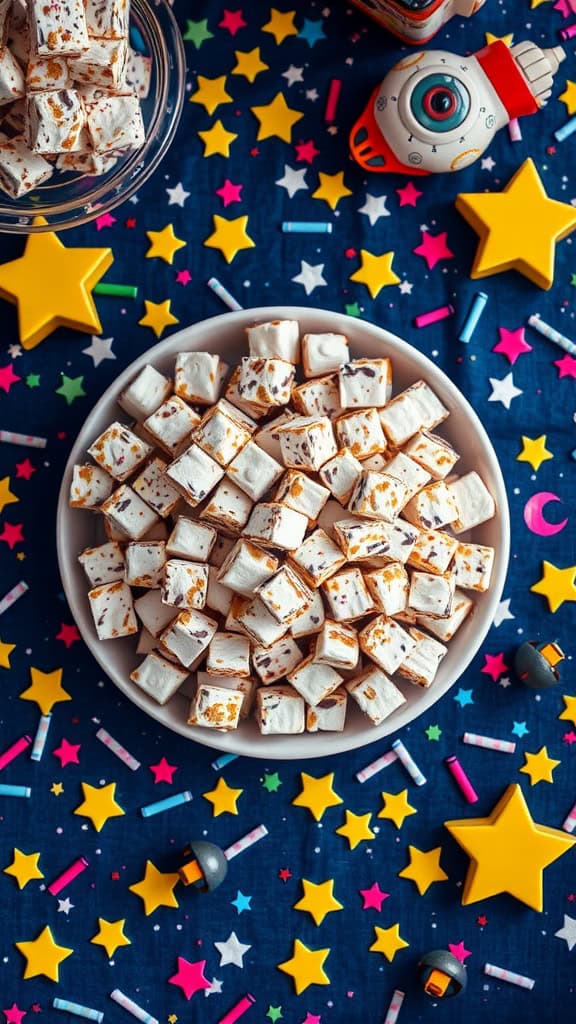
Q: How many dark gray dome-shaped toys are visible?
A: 3